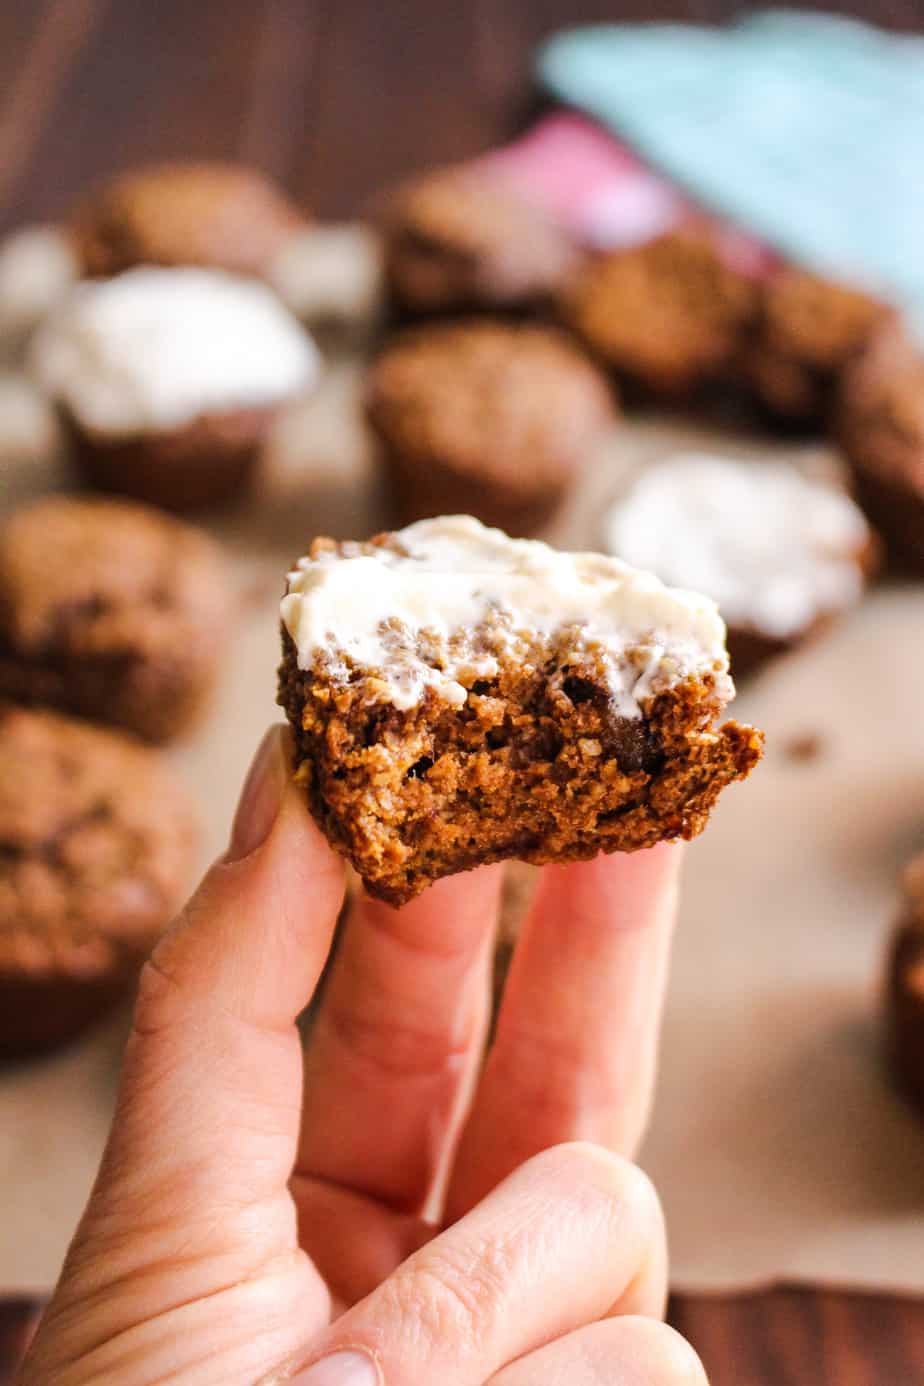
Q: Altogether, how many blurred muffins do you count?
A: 11